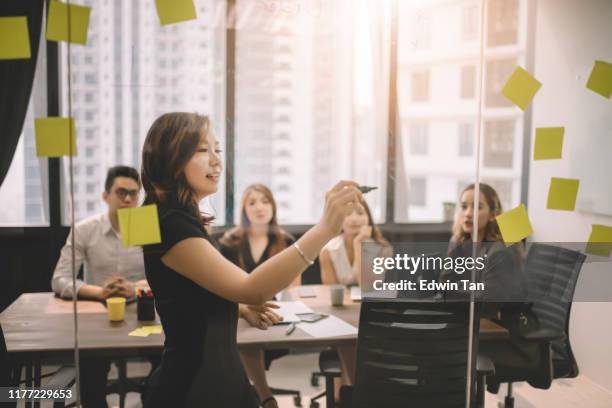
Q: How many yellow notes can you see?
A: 11